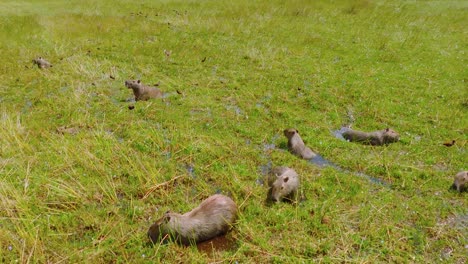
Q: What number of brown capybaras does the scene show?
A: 7